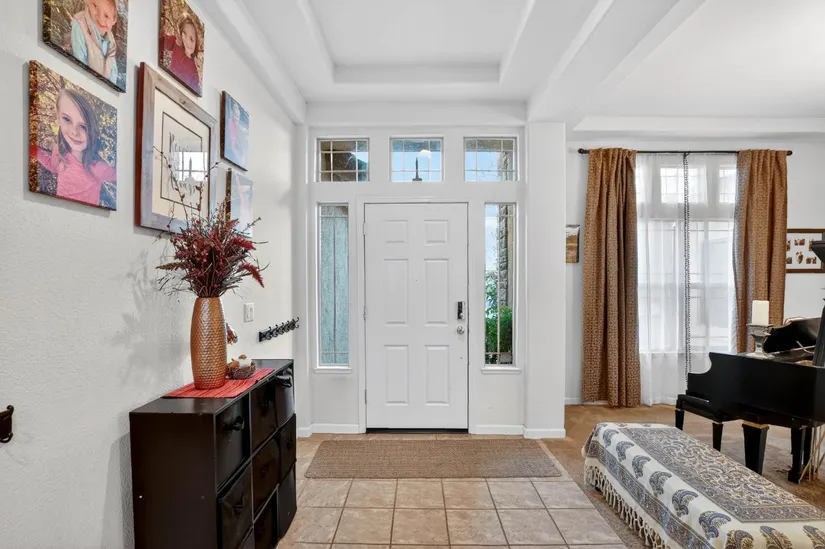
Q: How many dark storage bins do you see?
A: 9